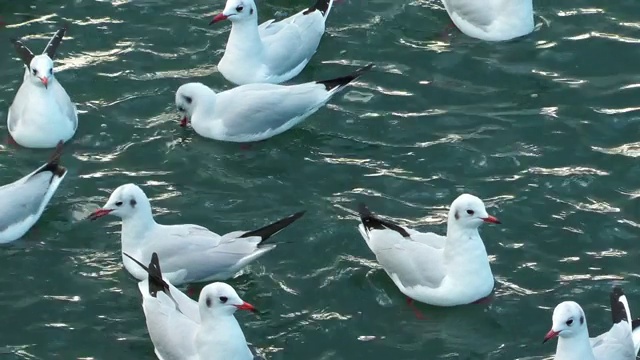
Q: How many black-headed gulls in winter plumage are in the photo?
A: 9